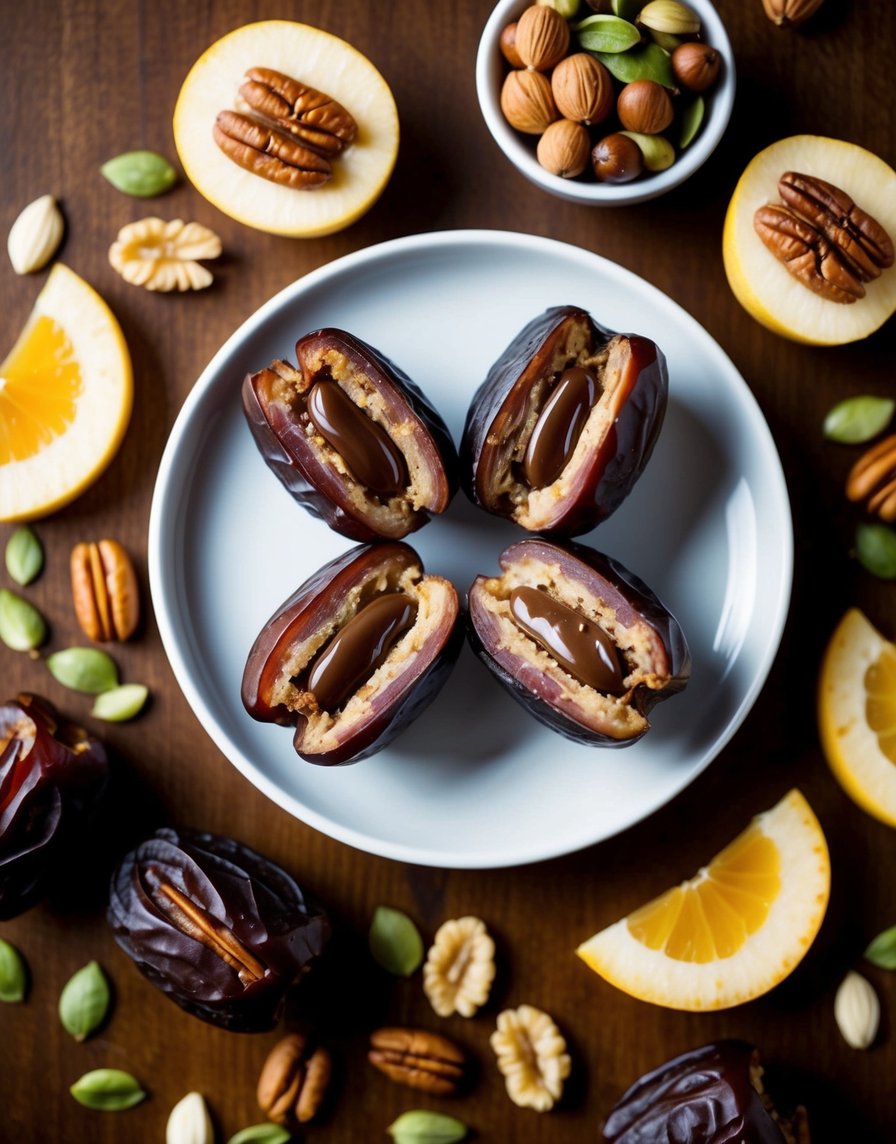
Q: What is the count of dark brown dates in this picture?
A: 7